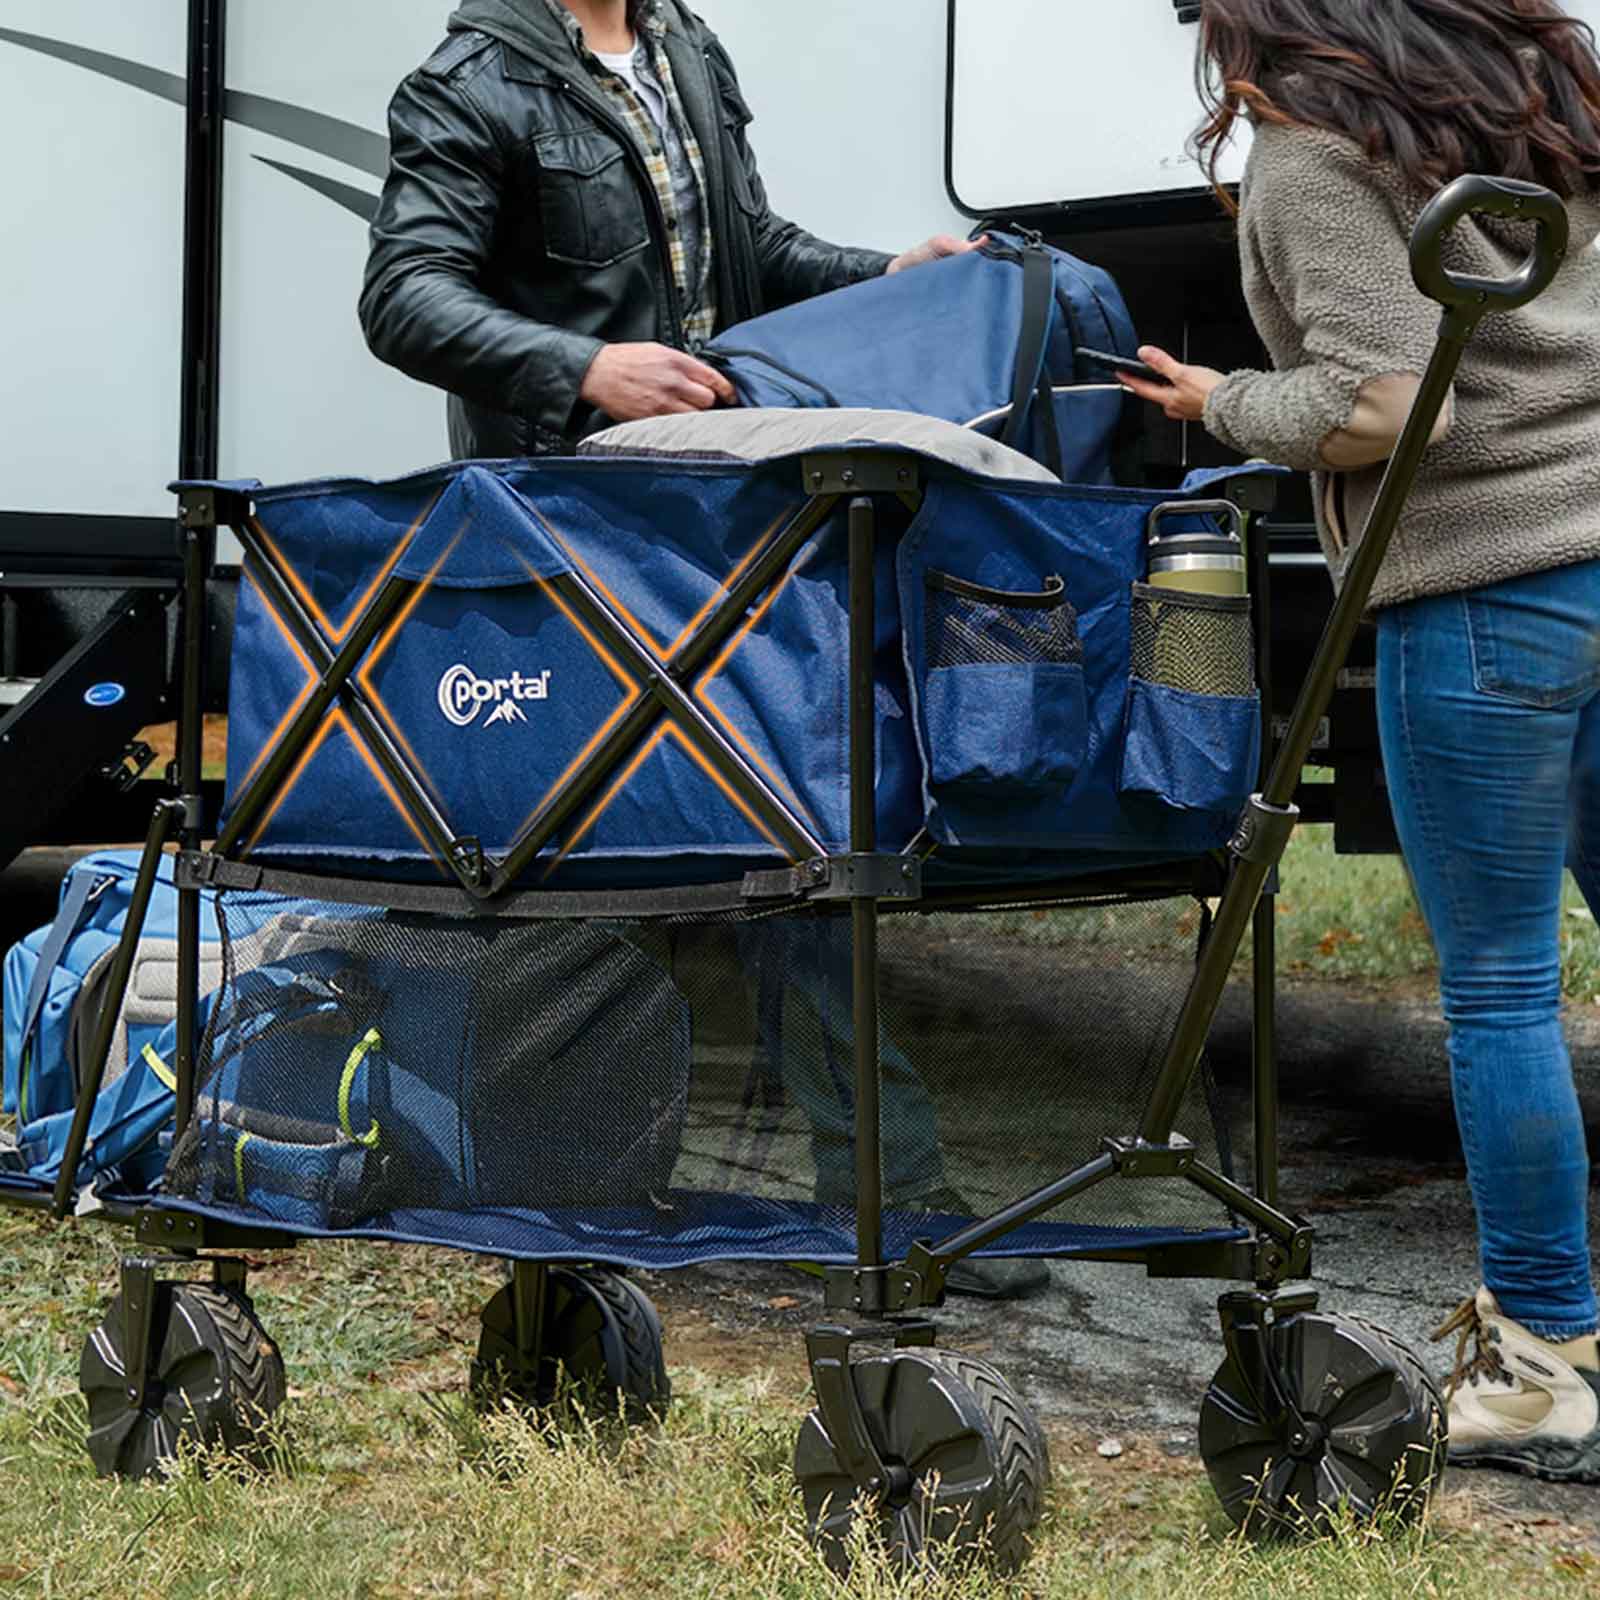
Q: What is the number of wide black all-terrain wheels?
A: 4